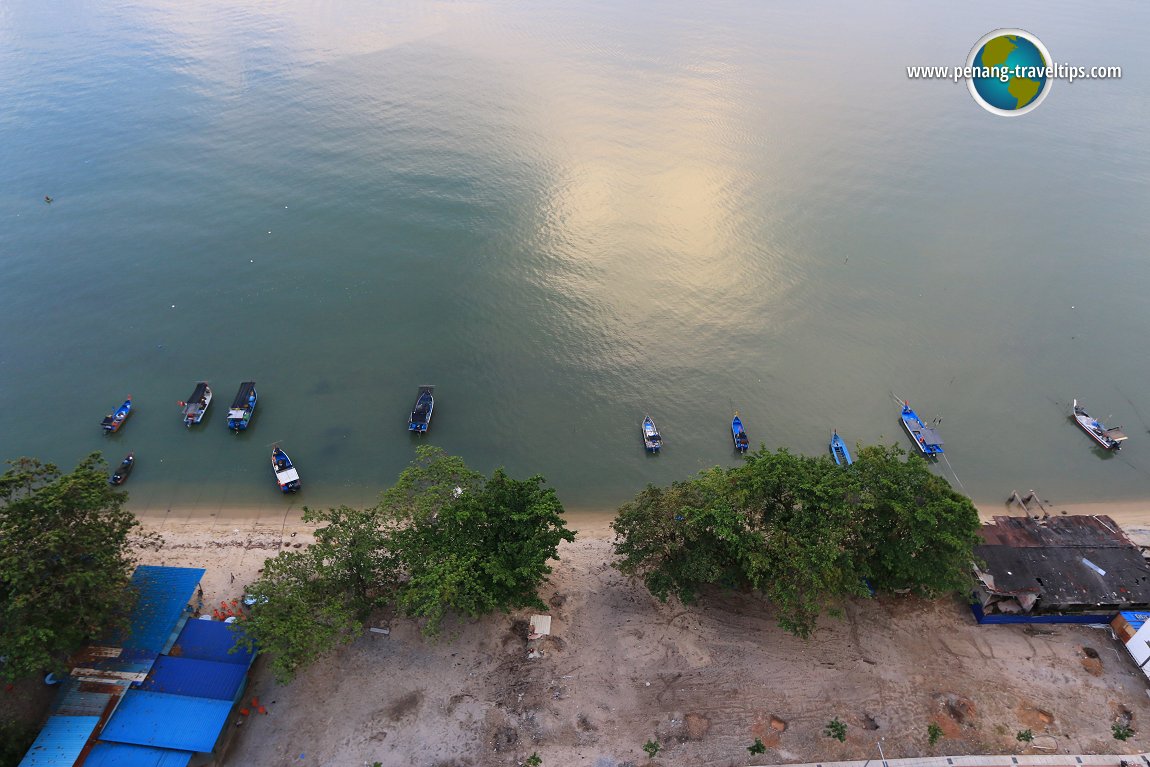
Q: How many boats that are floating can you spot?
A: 11